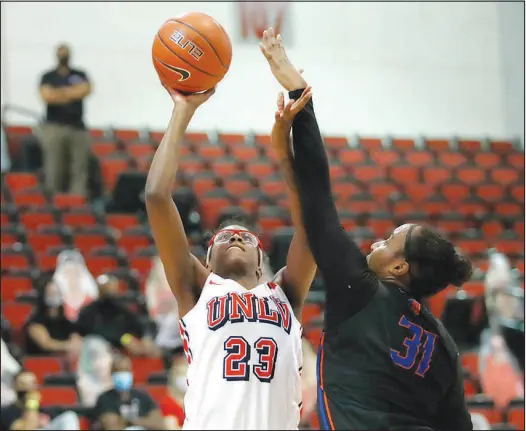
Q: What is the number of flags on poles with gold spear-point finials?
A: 0